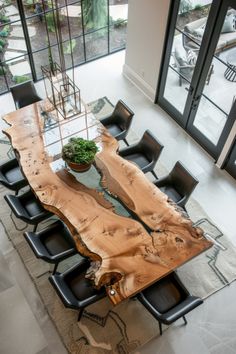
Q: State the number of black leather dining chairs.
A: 9